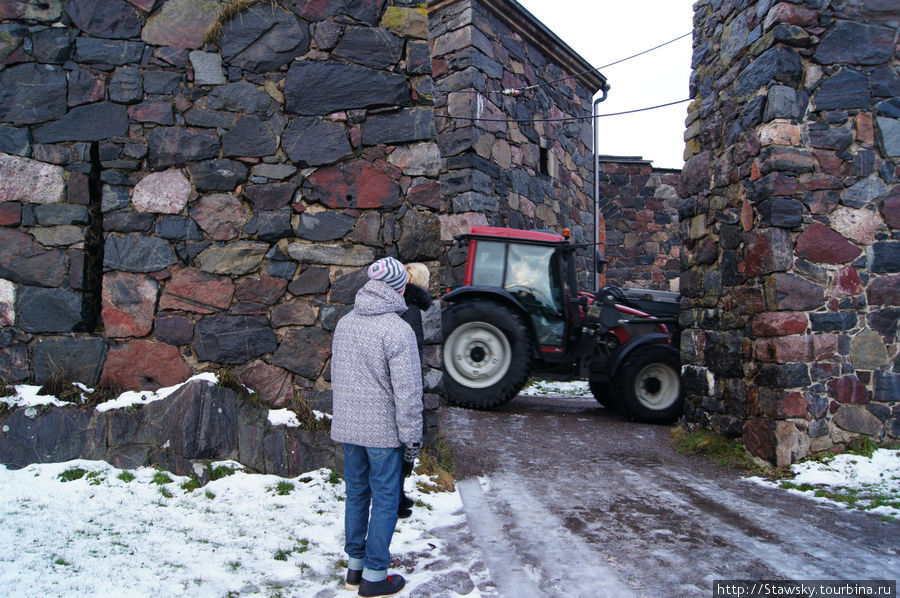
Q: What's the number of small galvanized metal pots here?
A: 0